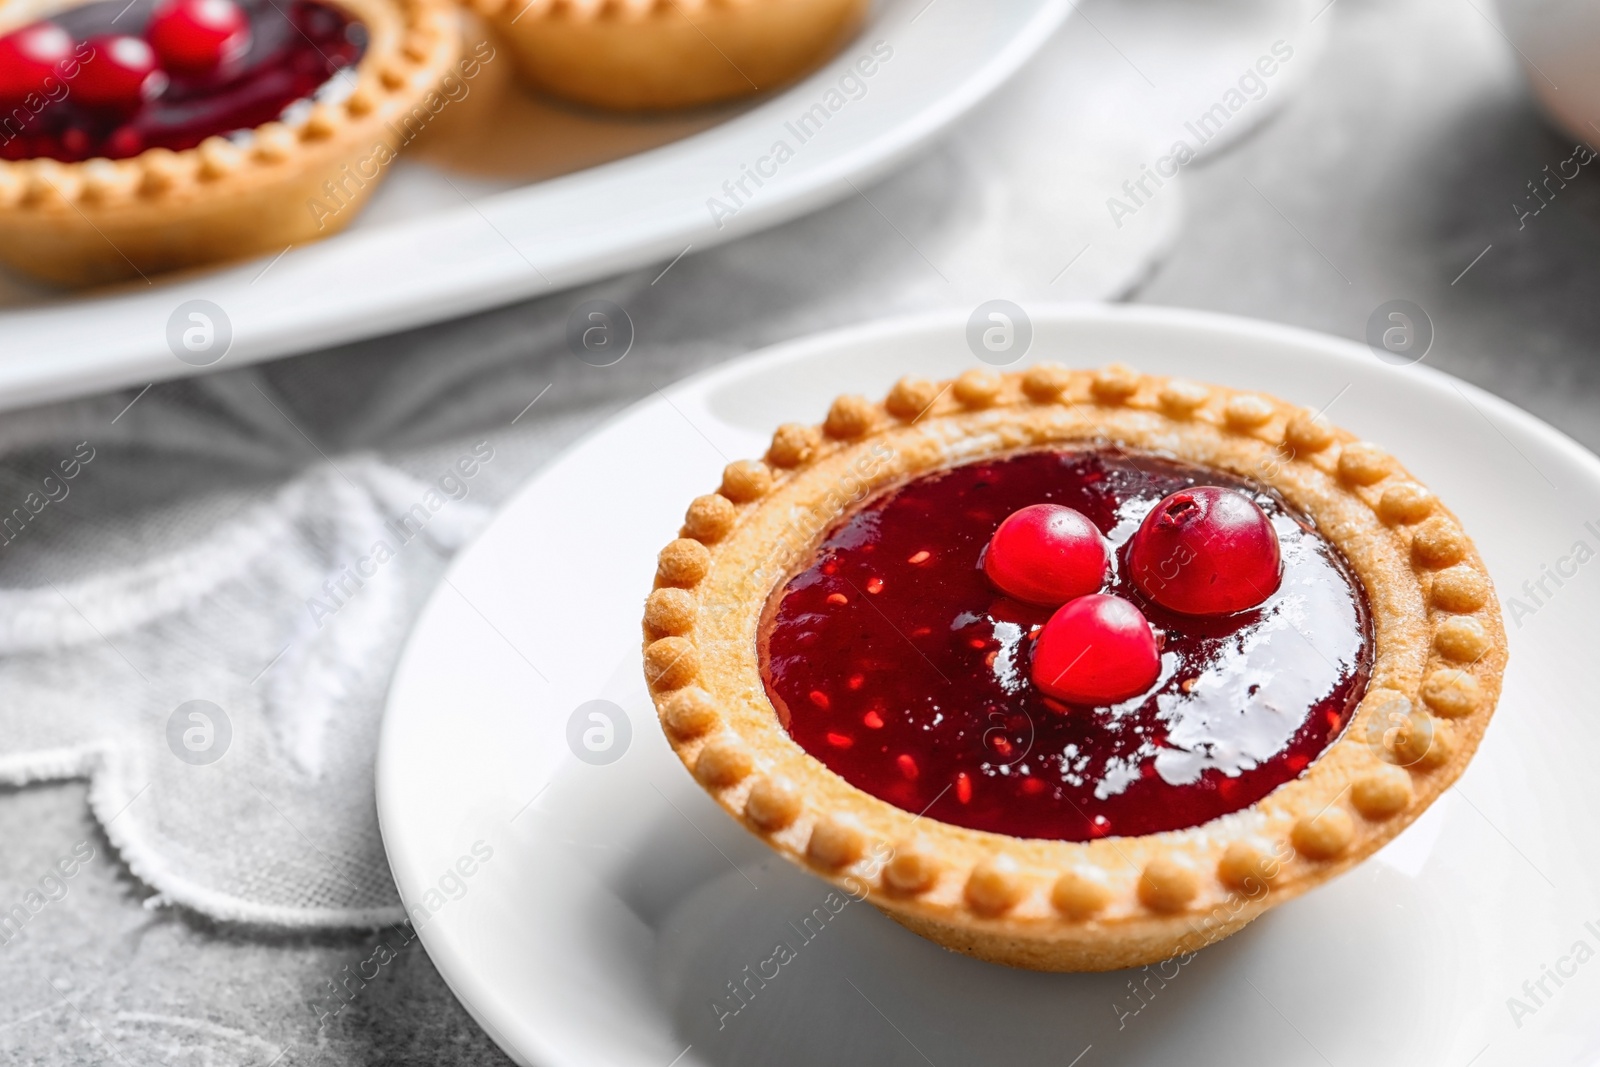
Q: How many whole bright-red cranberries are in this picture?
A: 6